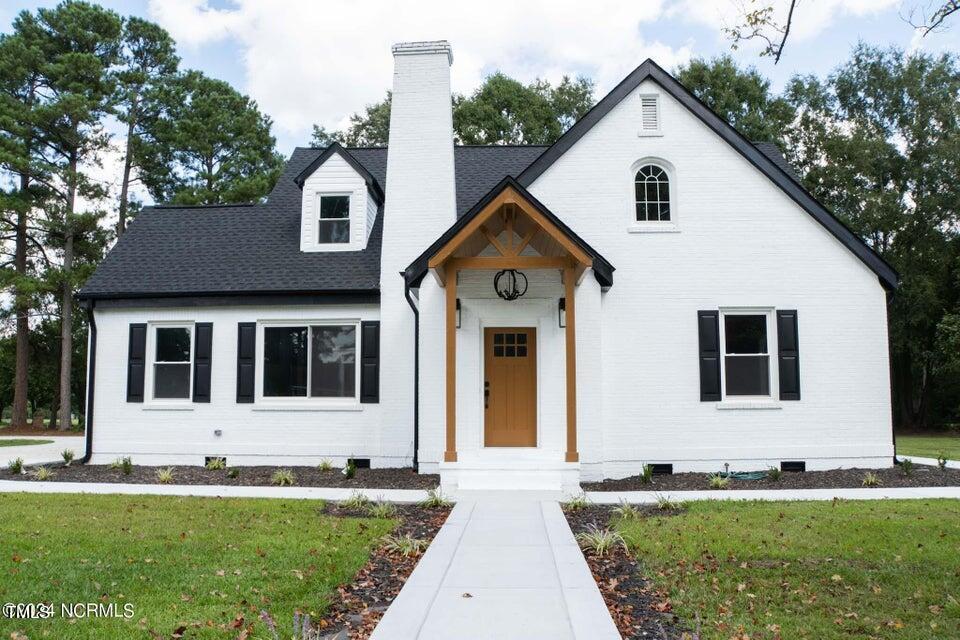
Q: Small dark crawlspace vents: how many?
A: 4